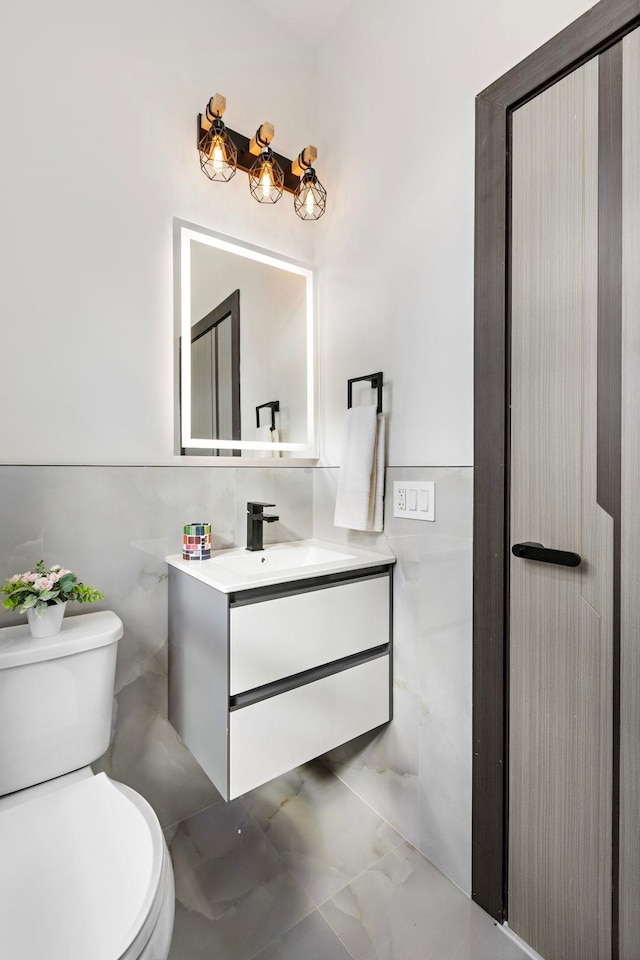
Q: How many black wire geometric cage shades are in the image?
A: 3